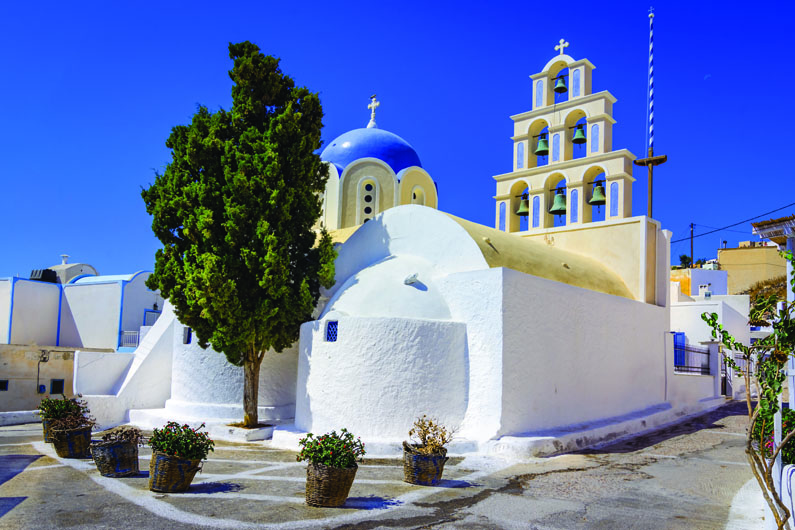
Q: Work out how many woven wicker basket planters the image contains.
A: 6